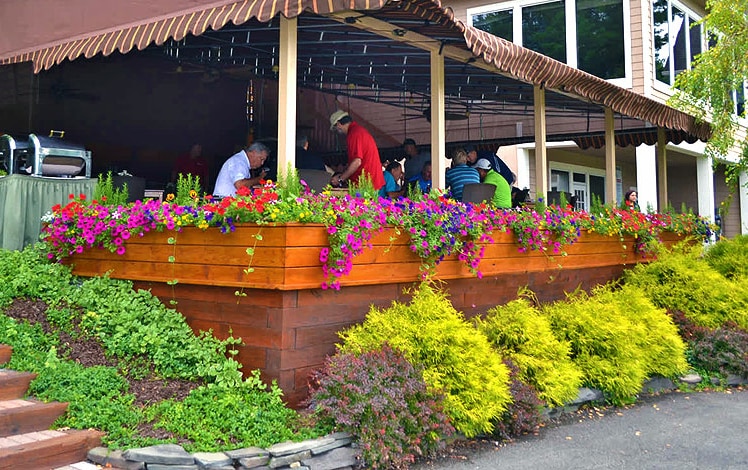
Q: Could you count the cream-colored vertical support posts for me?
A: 5